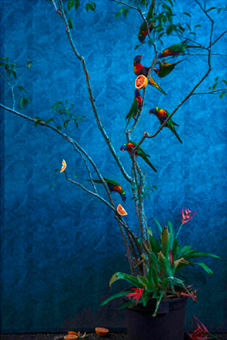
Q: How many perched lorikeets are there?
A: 8